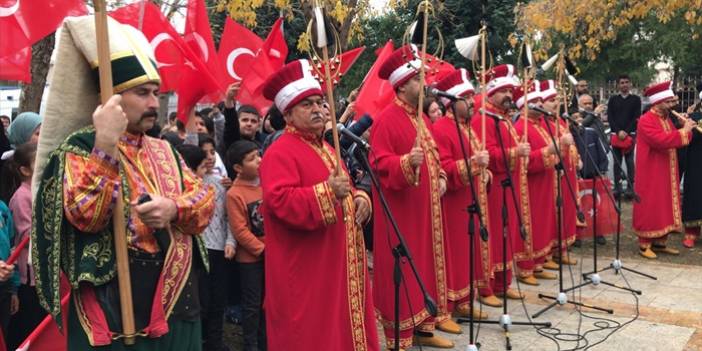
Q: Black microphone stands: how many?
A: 6